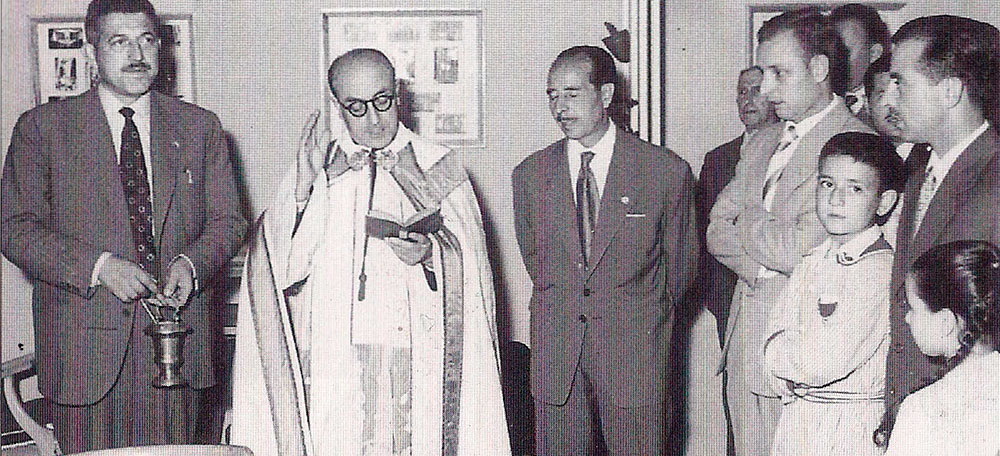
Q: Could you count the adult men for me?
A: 8